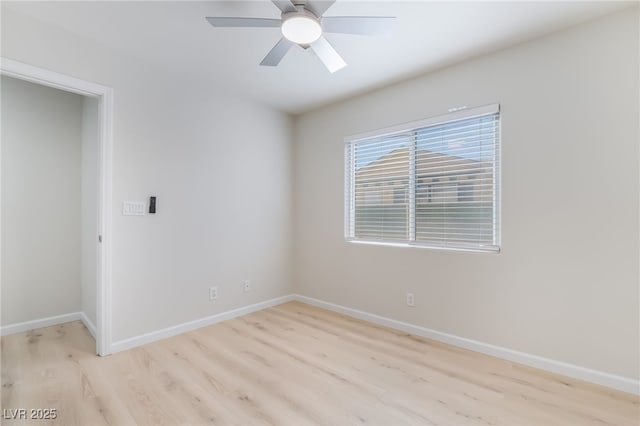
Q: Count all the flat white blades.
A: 6